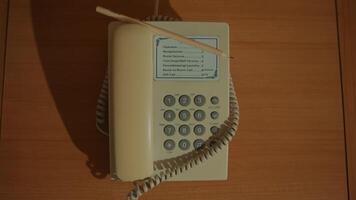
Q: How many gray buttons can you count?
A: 15